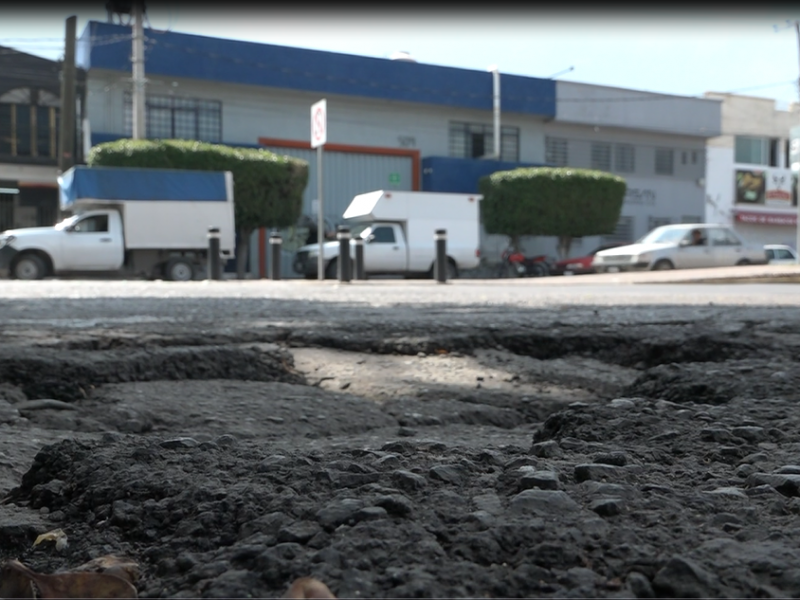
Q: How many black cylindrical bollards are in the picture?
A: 5